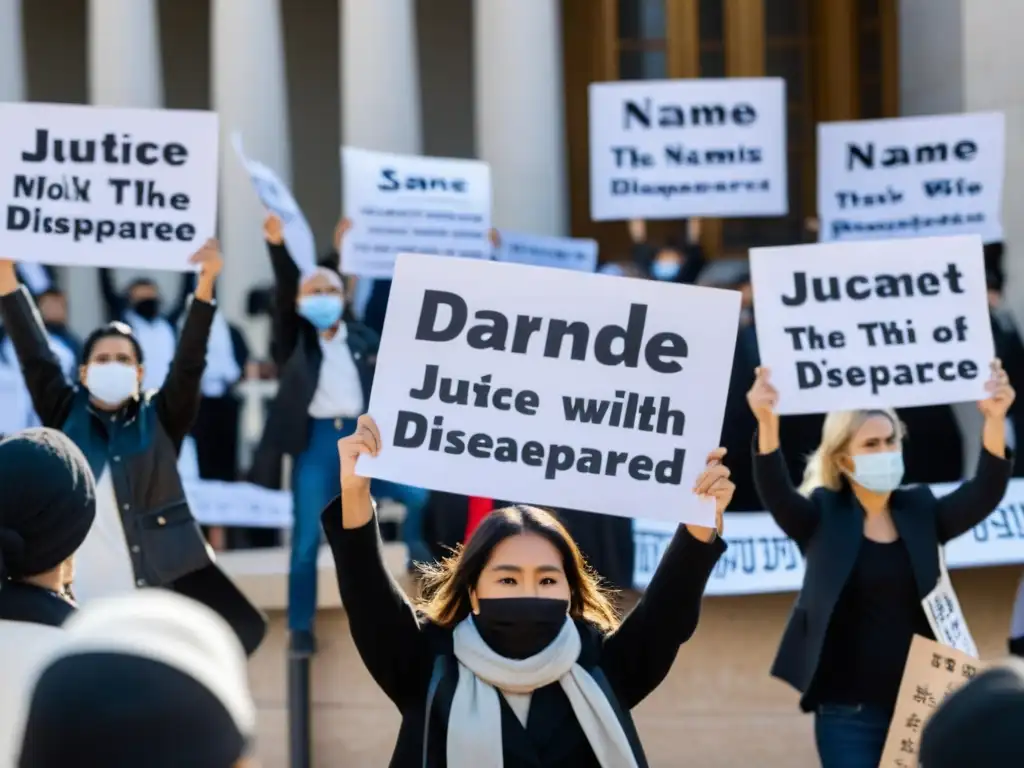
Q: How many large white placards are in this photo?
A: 6